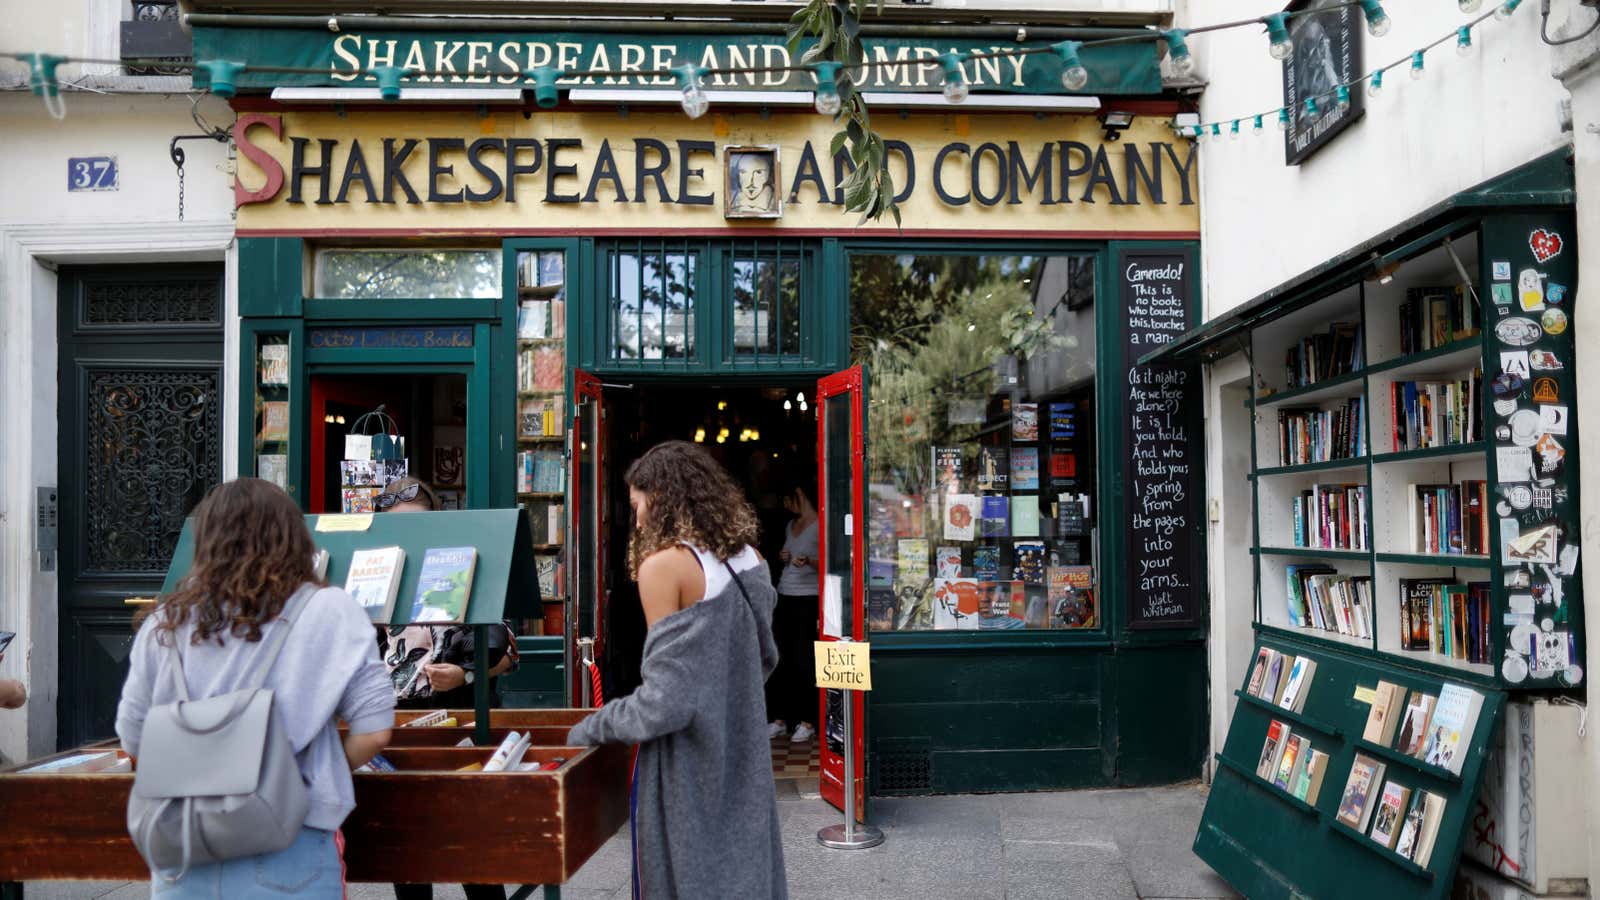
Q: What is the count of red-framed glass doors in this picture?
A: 2